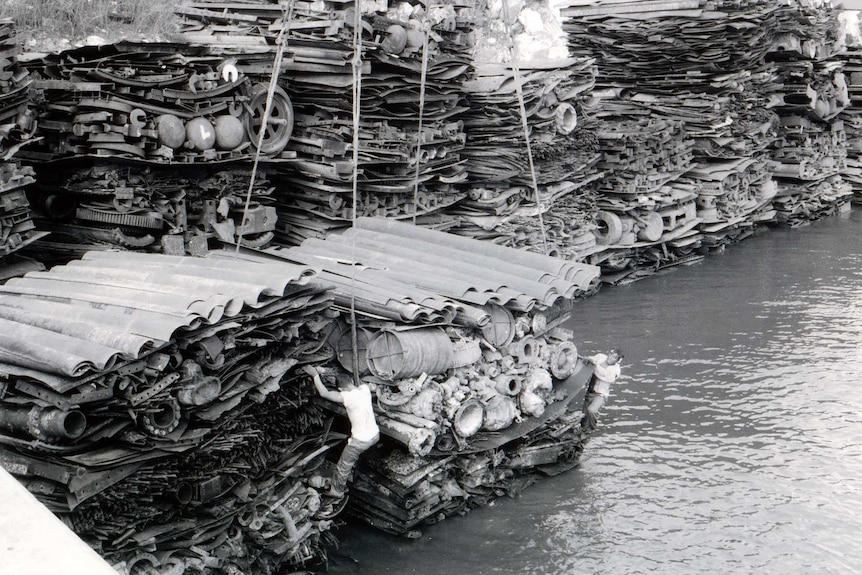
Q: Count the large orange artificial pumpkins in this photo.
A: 0